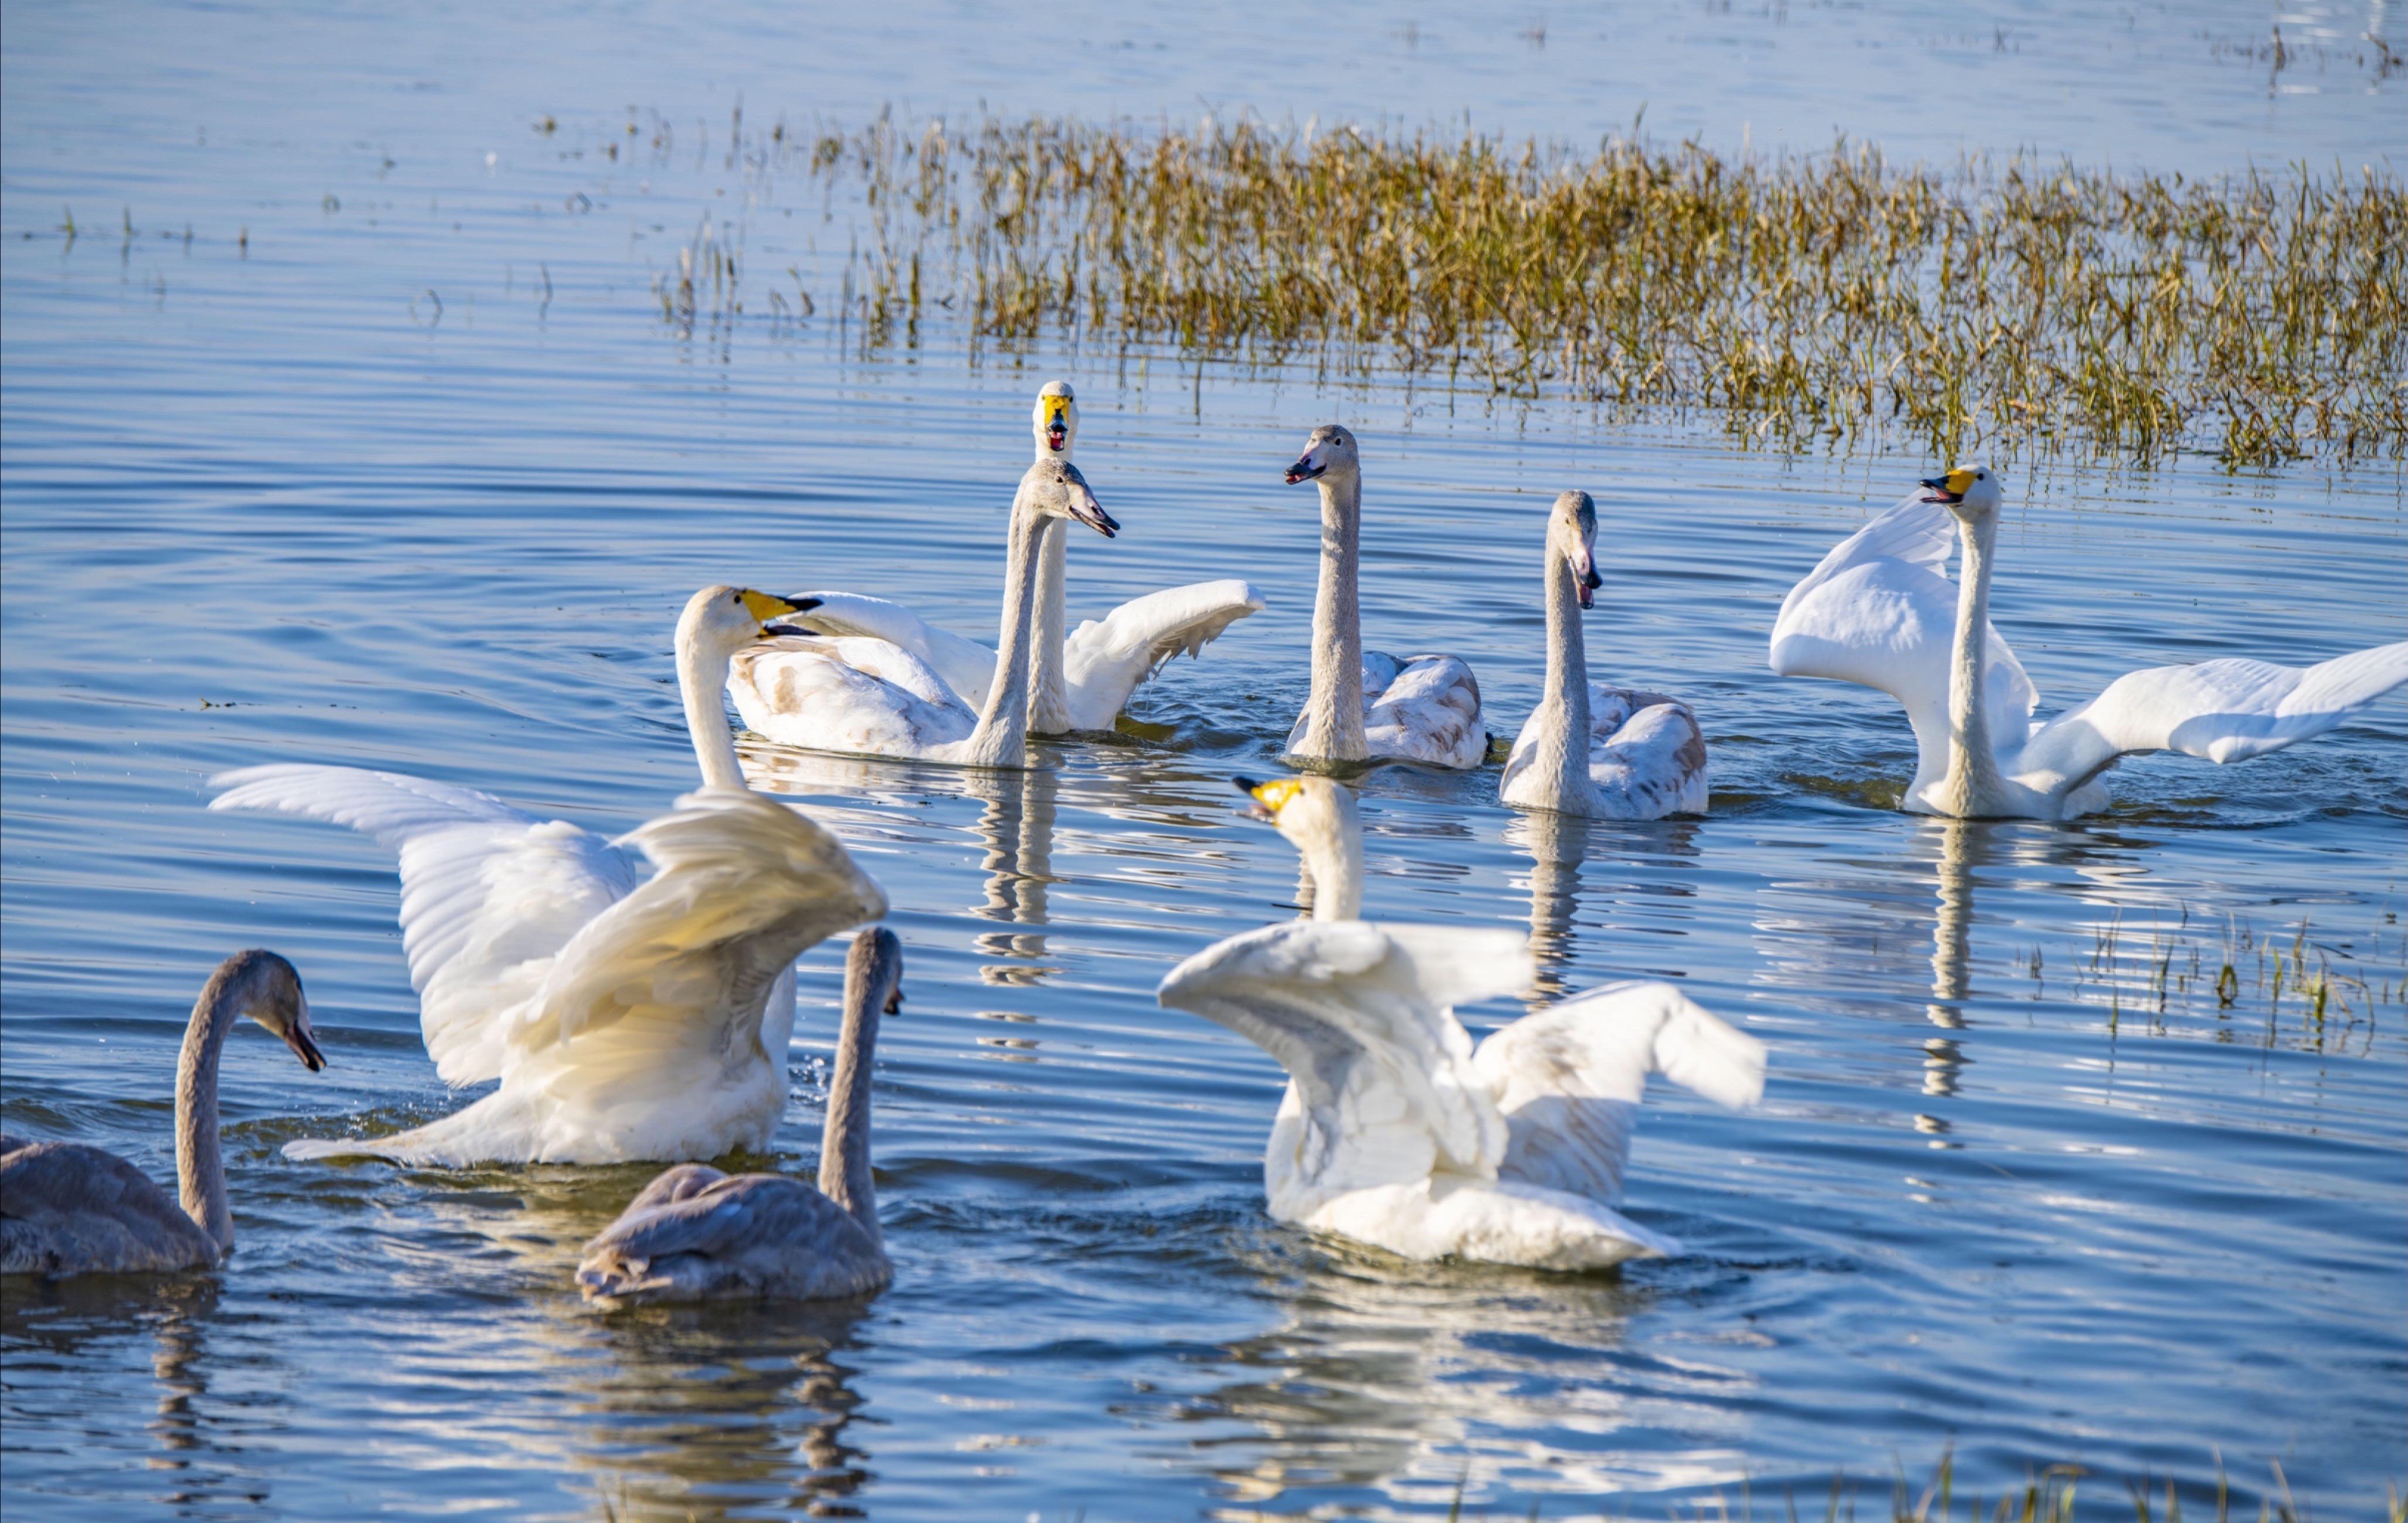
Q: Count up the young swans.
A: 5